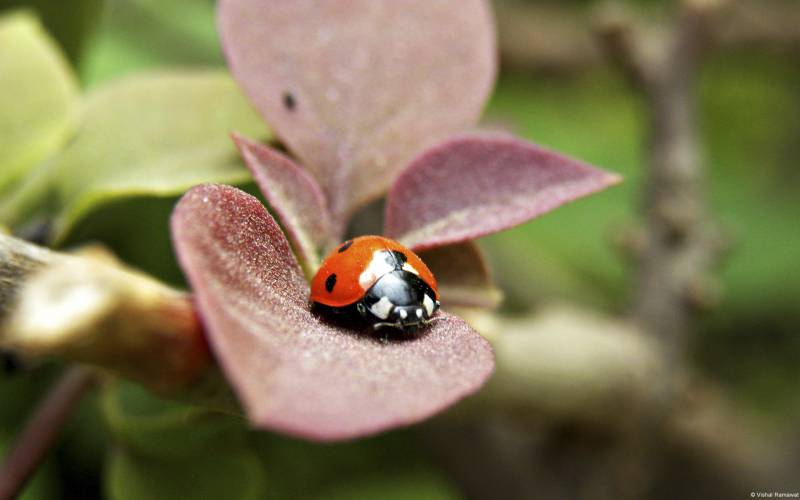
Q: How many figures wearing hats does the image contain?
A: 0